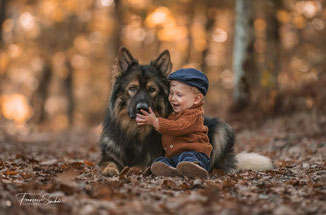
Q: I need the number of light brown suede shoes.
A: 2